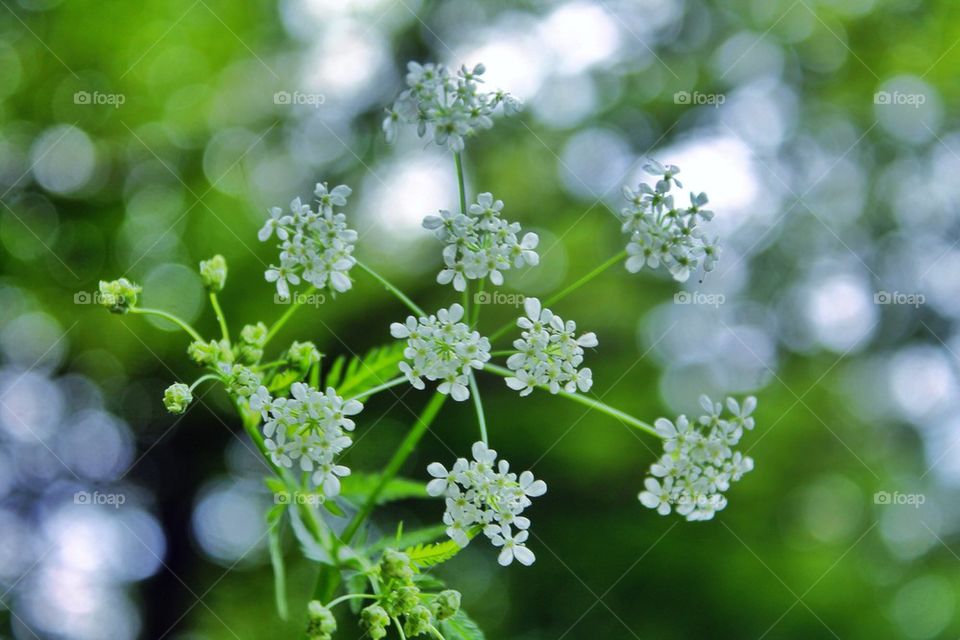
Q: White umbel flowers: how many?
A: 9